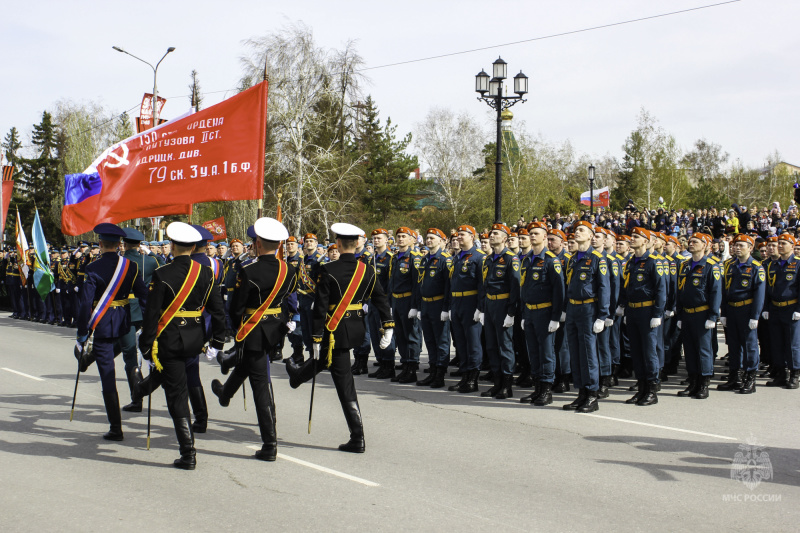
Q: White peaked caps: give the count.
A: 3